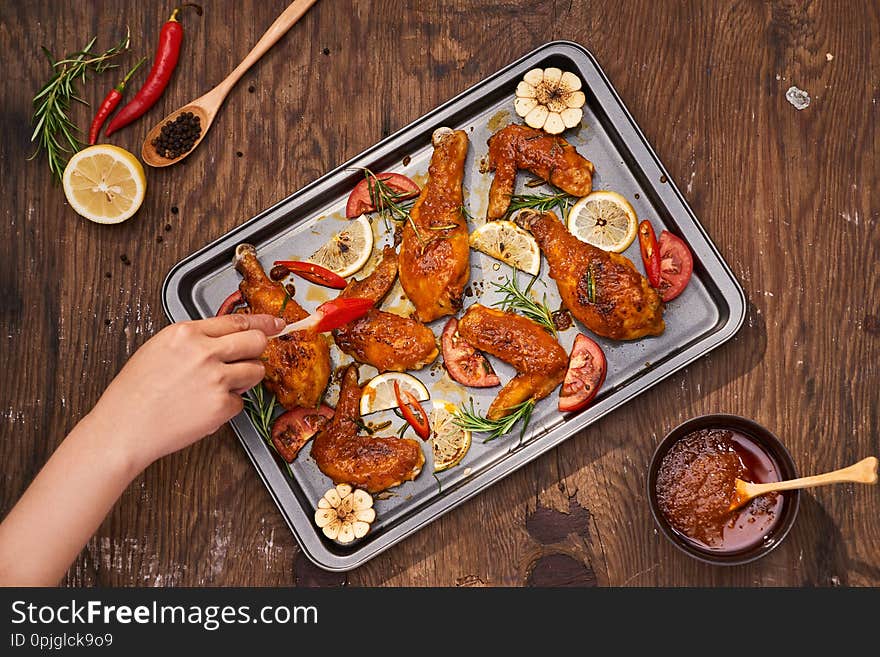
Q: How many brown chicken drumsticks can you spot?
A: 3